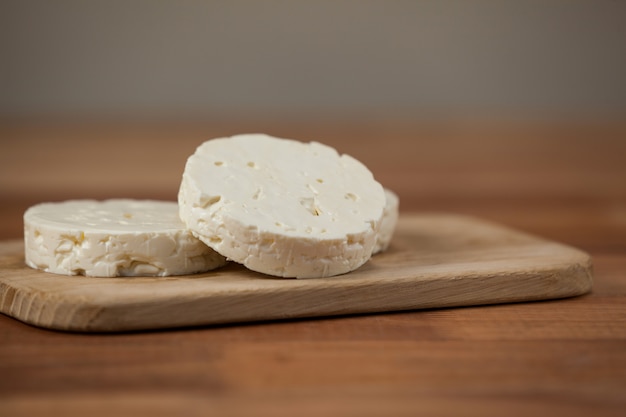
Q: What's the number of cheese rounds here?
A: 3